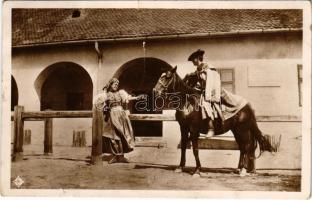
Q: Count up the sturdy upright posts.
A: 3